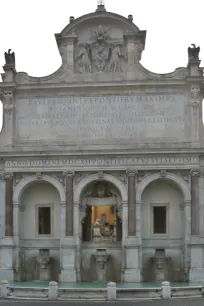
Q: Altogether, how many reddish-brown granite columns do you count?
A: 4